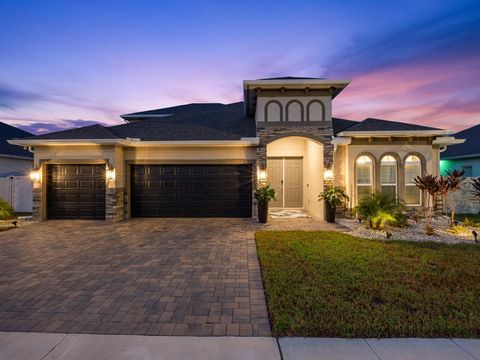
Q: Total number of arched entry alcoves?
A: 1